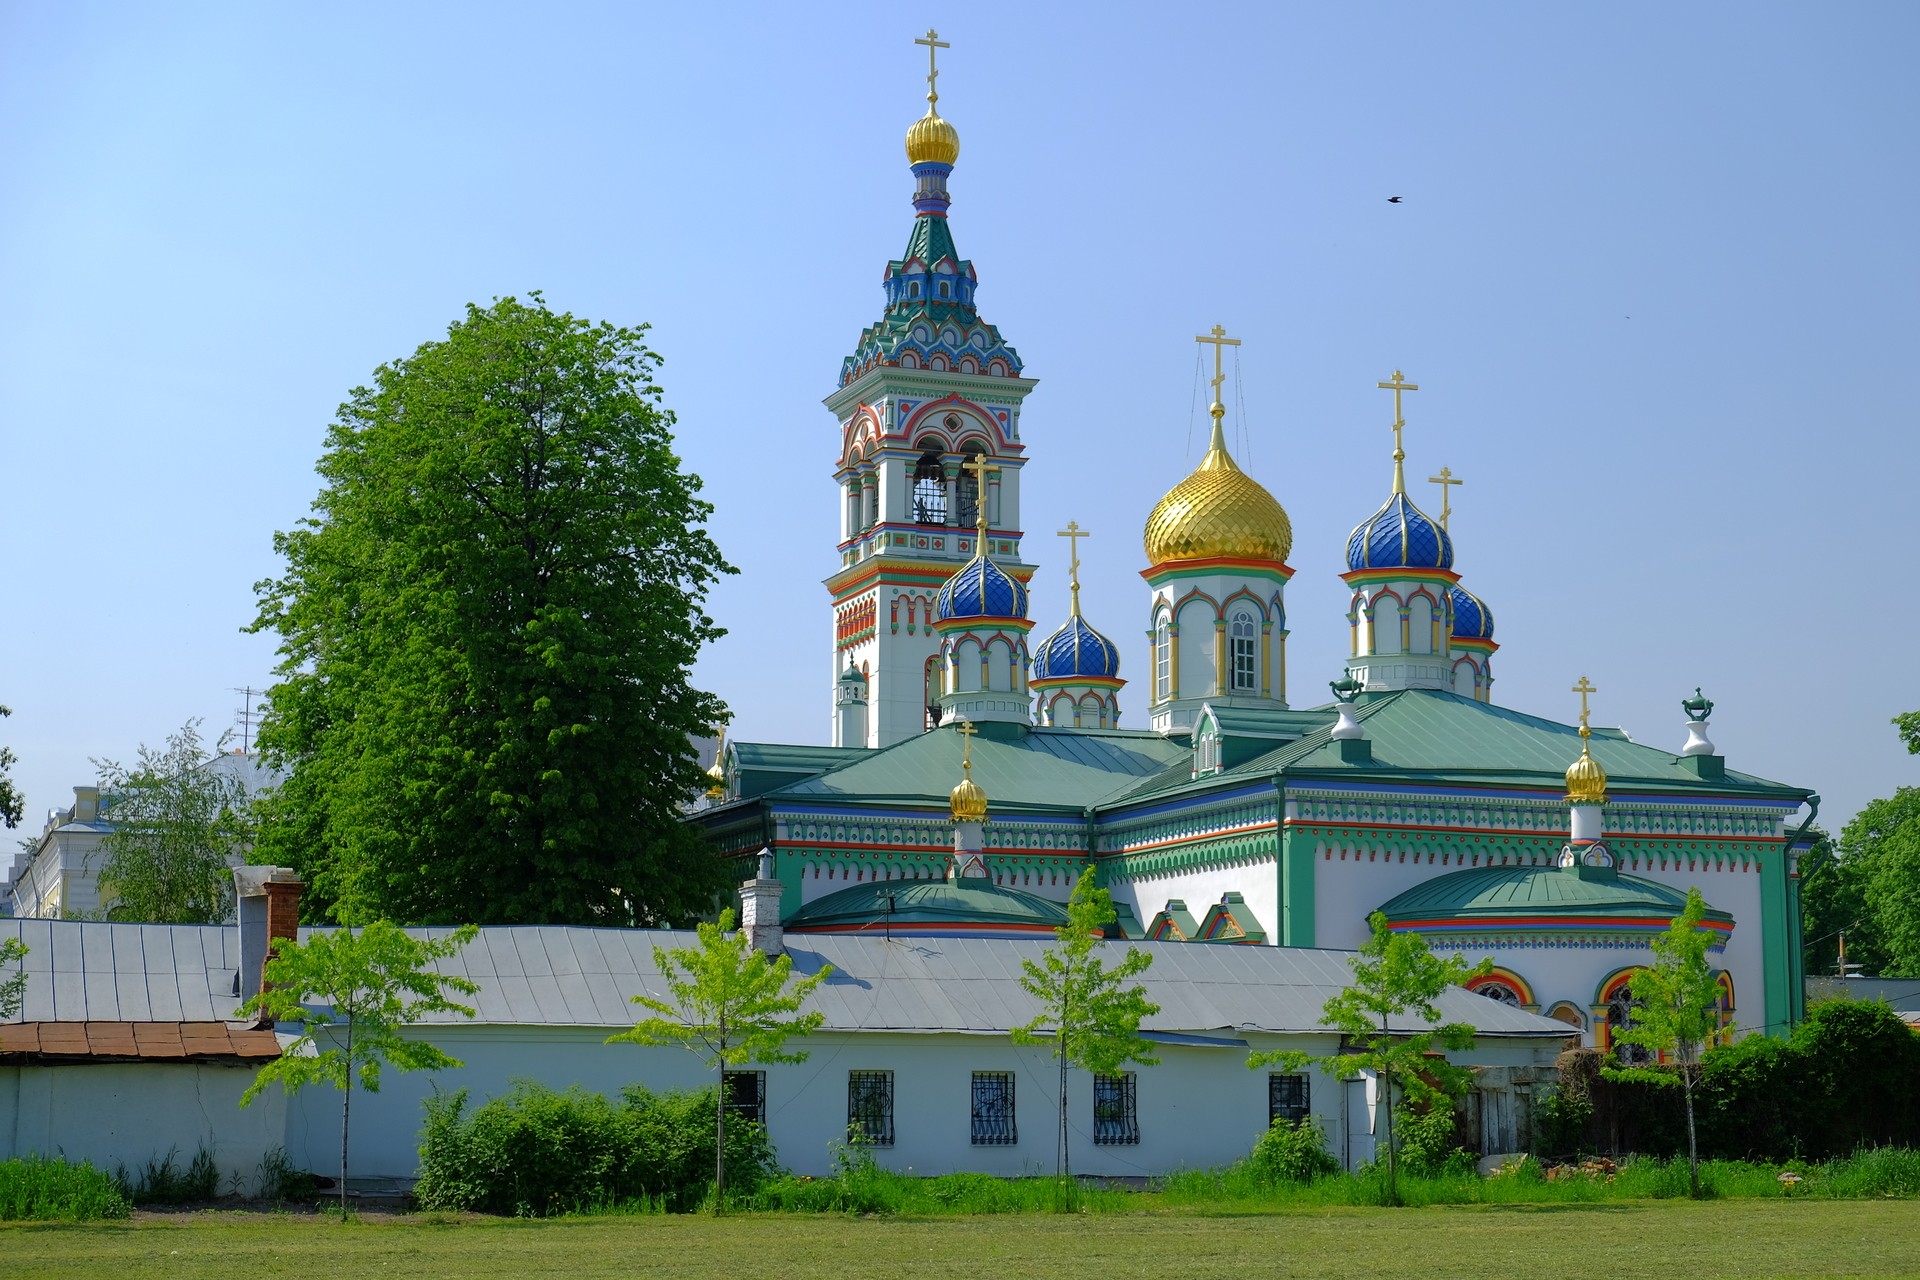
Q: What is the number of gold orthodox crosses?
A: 8